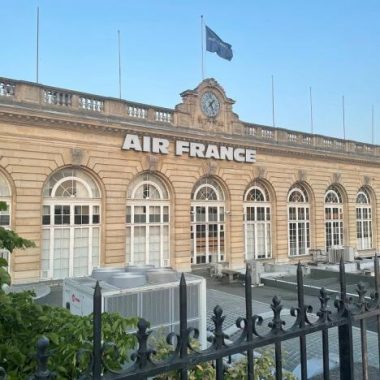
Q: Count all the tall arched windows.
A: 8